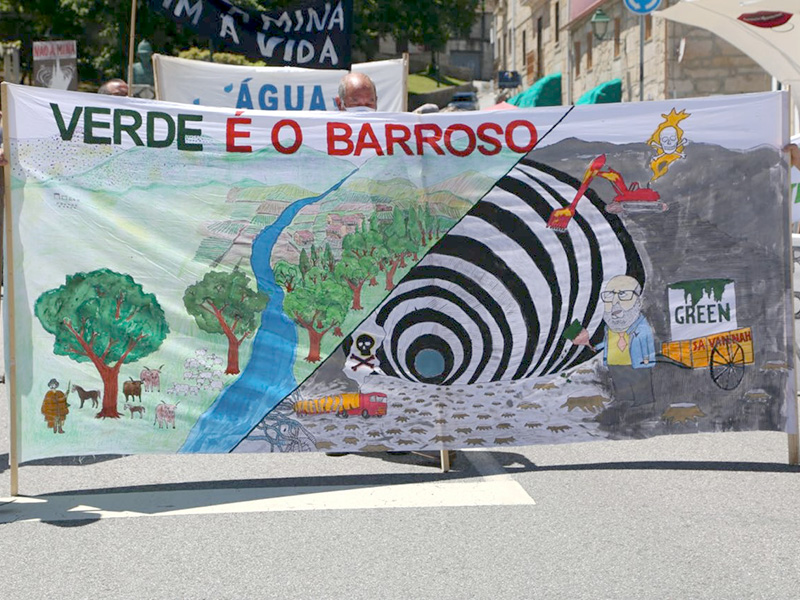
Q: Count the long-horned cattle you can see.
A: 3